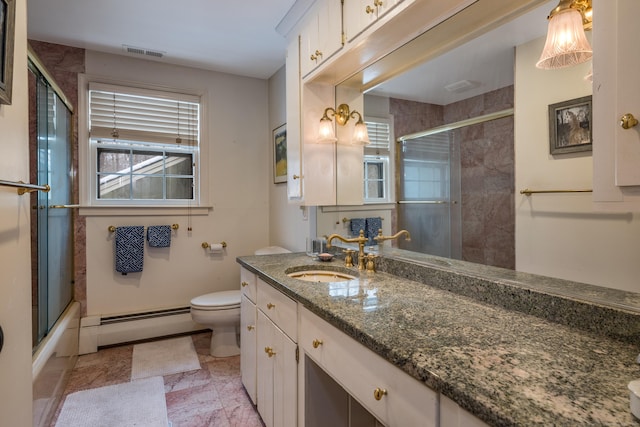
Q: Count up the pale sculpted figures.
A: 0